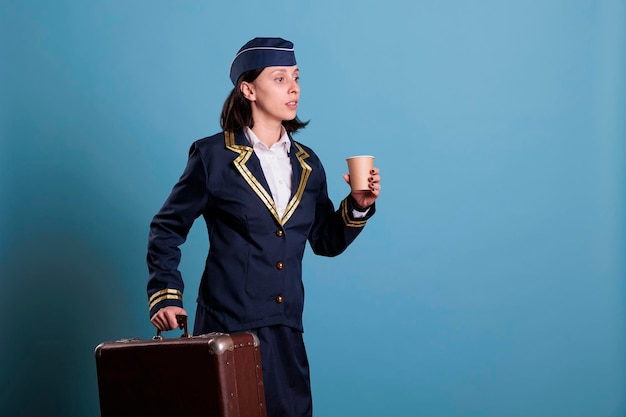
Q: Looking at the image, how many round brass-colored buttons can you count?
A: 3